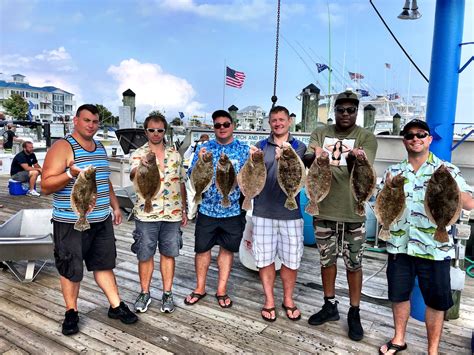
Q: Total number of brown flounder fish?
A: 10